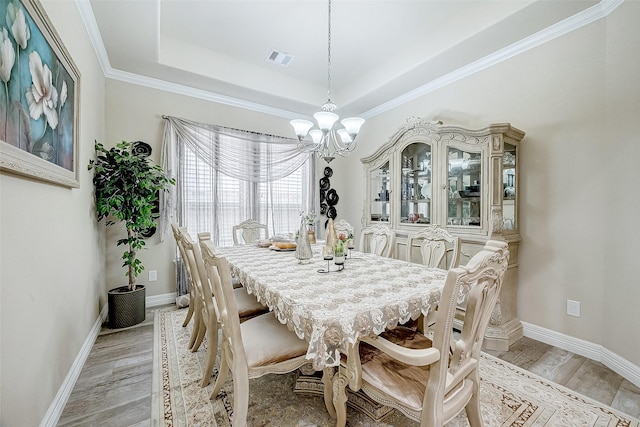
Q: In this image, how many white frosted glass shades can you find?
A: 5